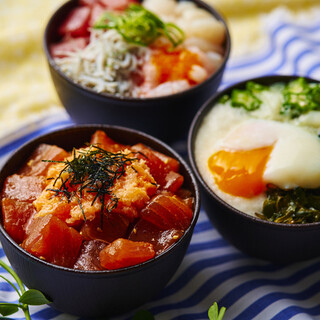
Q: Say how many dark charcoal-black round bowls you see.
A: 3